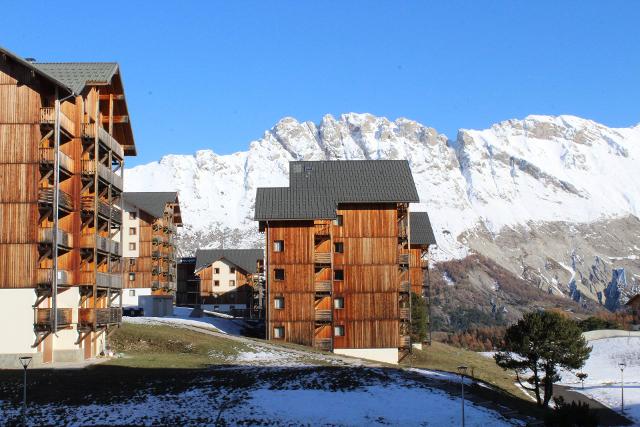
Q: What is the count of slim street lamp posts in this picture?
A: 3